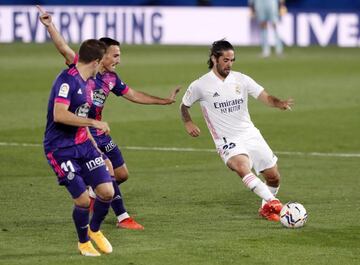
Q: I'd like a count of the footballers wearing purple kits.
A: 2